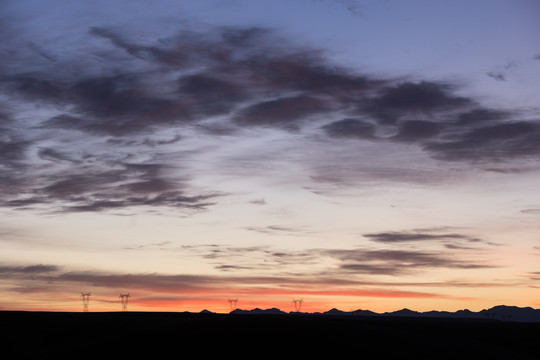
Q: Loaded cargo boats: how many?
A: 0